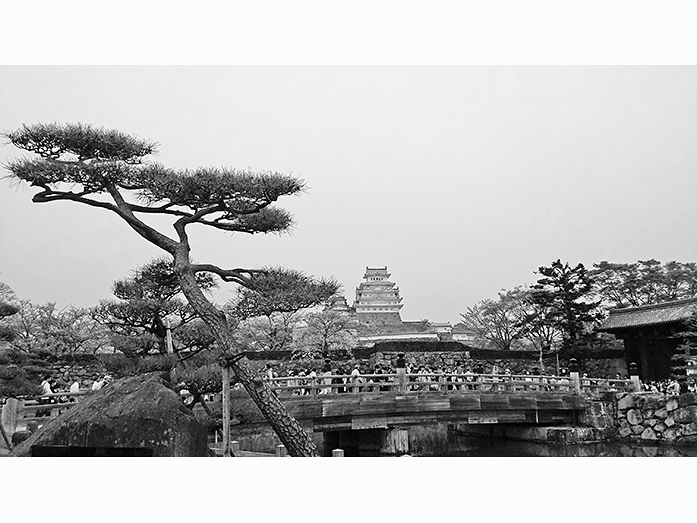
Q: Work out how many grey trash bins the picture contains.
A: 0